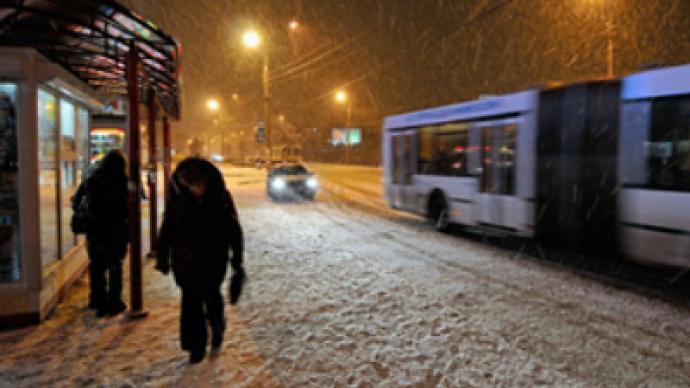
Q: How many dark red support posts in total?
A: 3